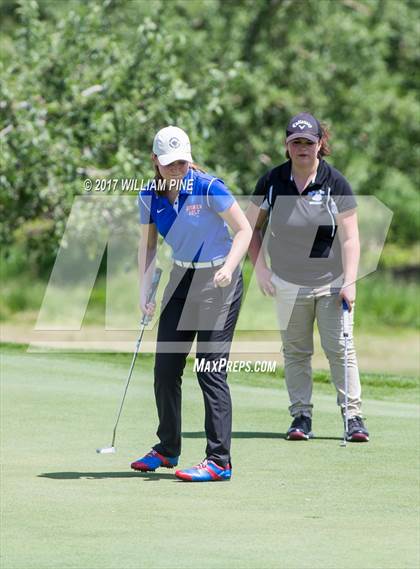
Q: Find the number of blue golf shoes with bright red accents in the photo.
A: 2